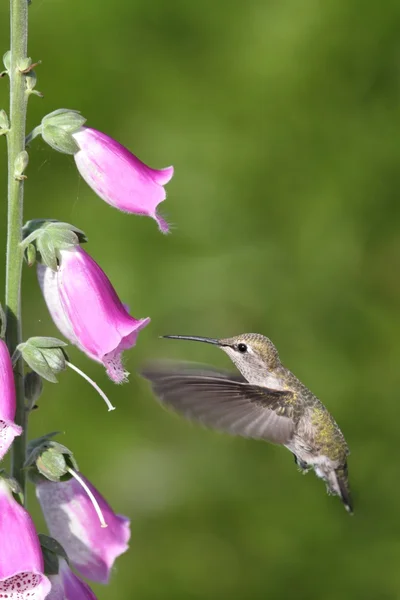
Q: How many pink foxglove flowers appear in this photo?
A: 6